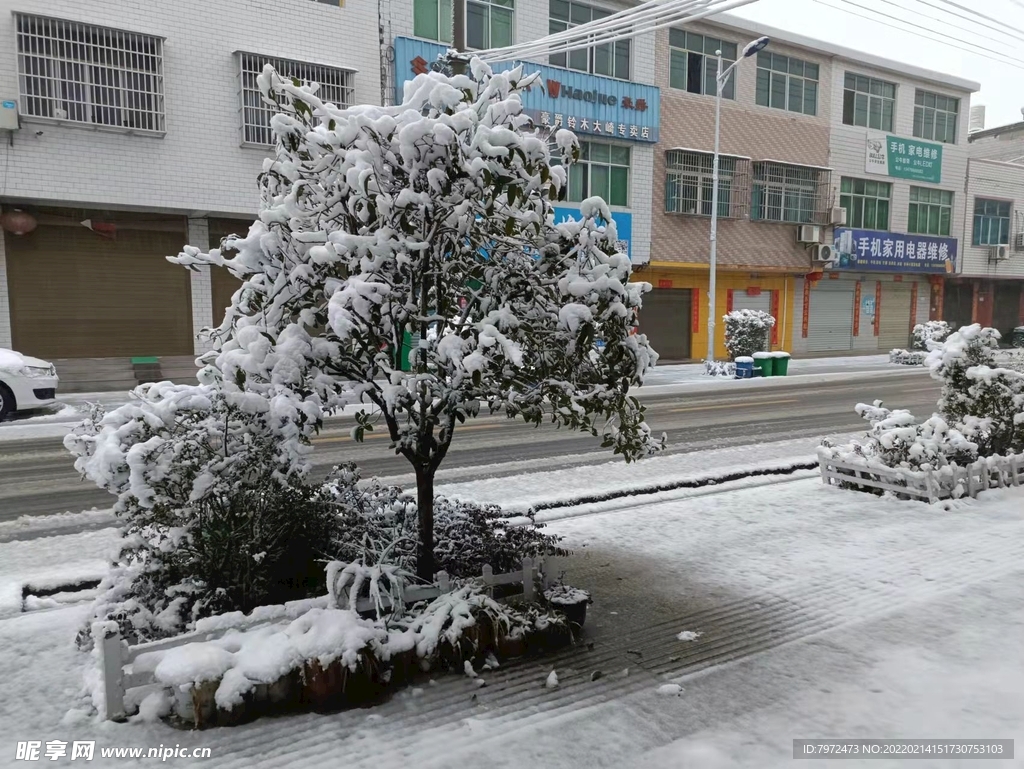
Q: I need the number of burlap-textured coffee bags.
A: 0